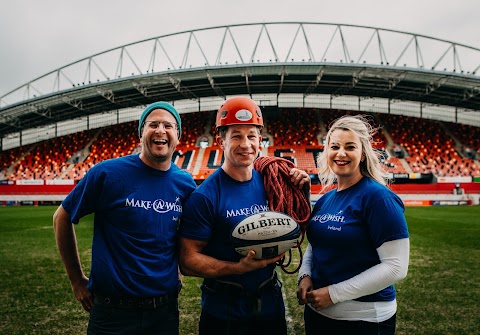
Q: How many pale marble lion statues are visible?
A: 0